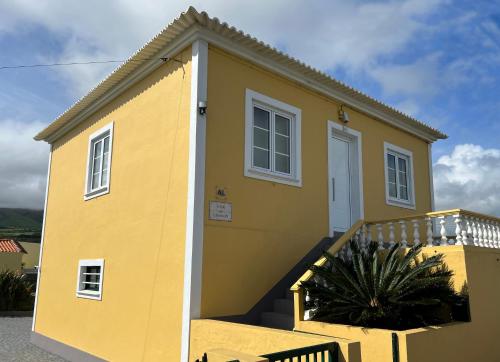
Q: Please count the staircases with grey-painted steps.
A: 1